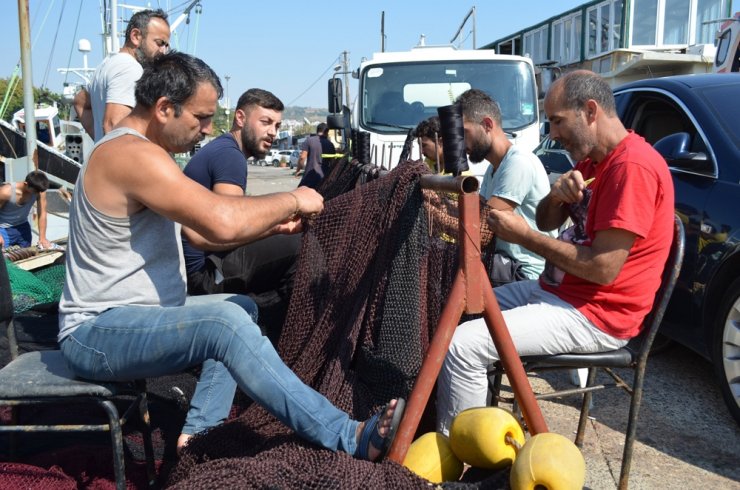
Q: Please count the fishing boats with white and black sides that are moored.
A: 1